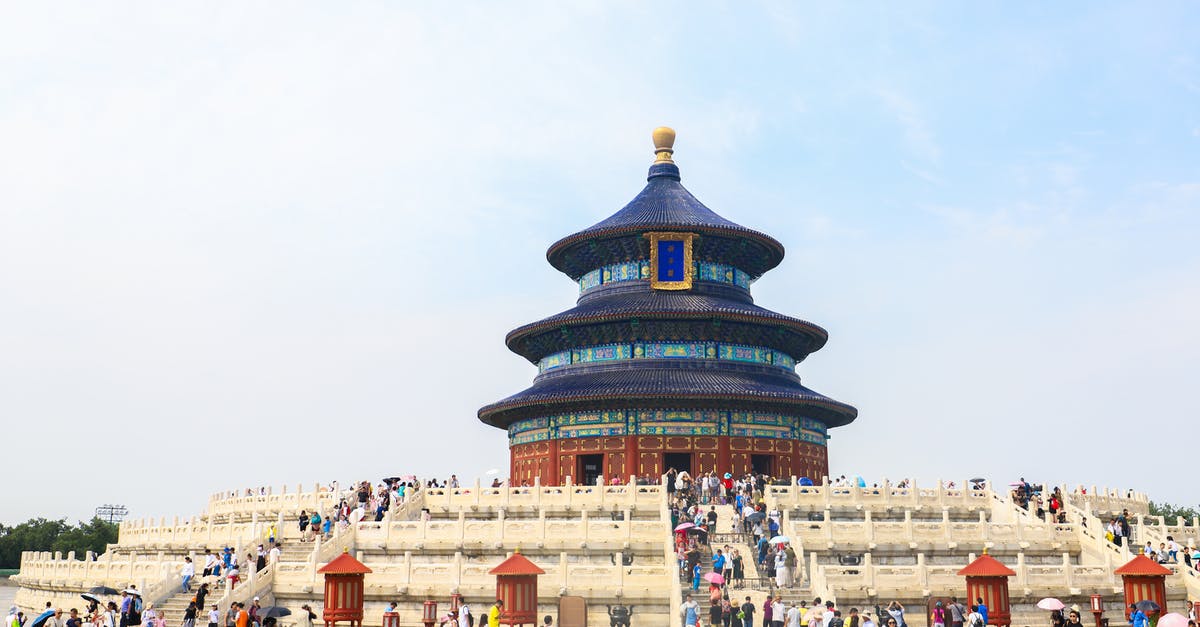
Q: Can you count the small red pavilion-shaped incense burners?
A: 4